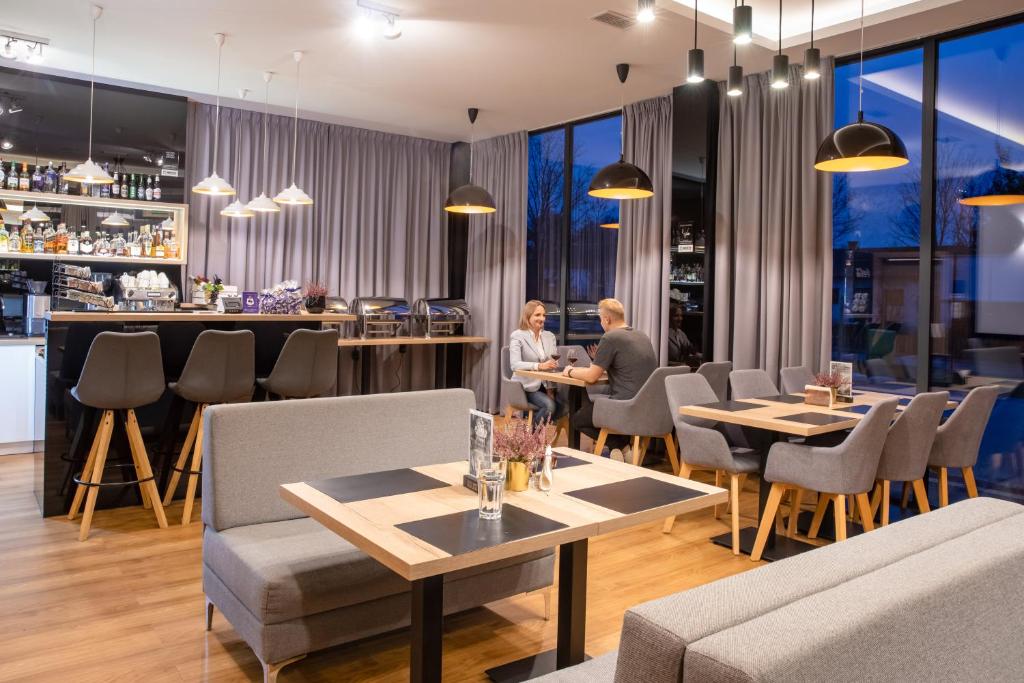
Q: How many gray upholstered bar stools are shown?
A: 3